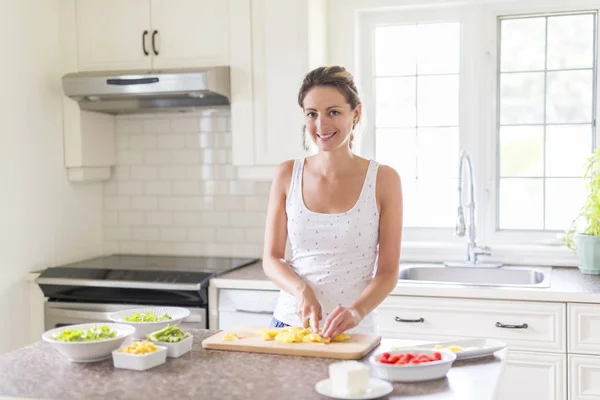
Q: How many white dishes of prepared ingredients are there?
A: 7